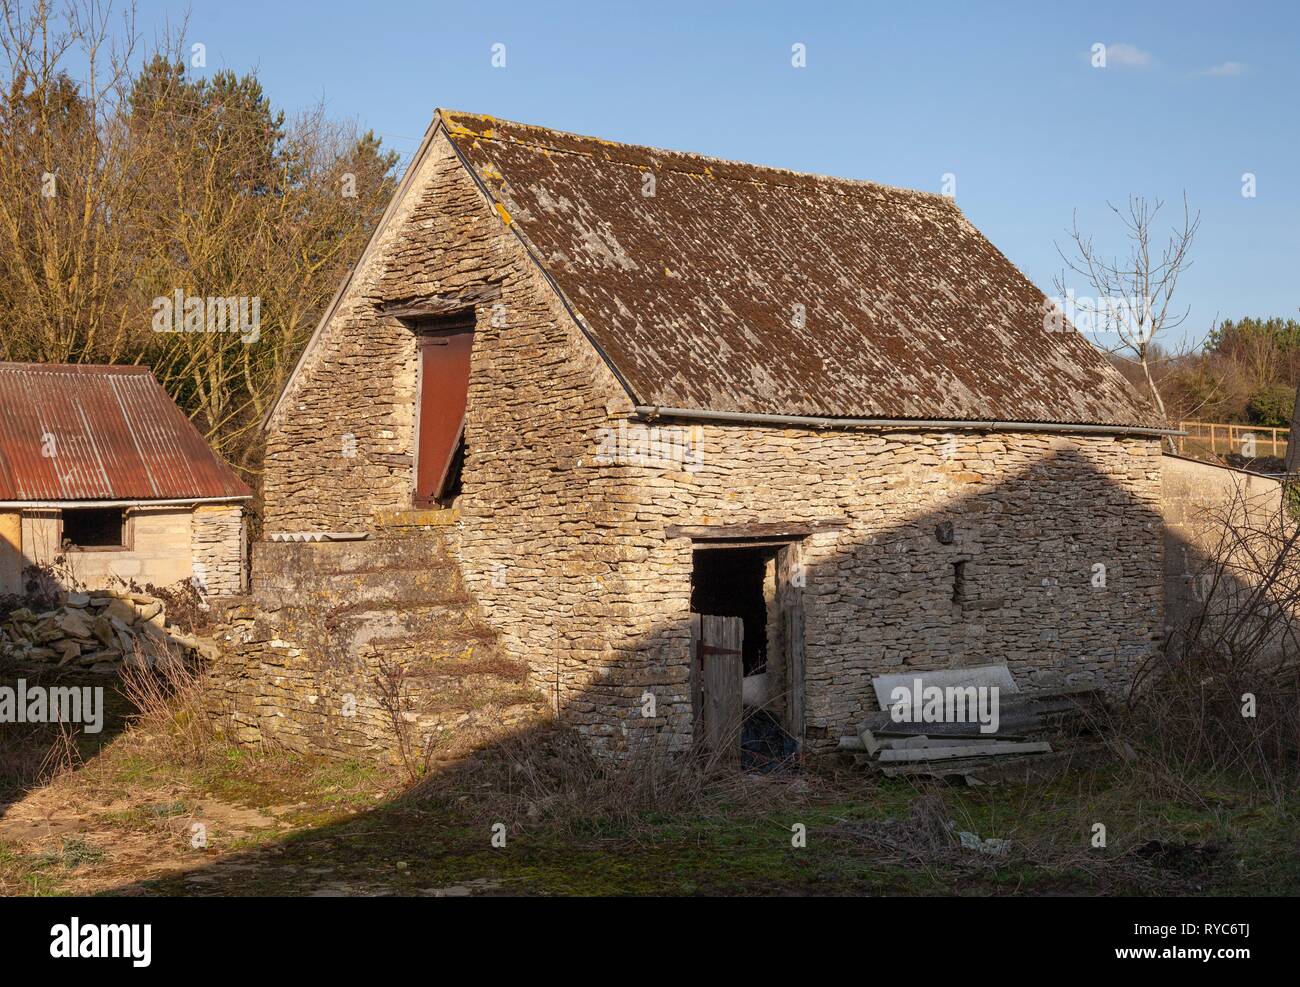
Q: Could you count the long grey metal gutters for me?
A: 1